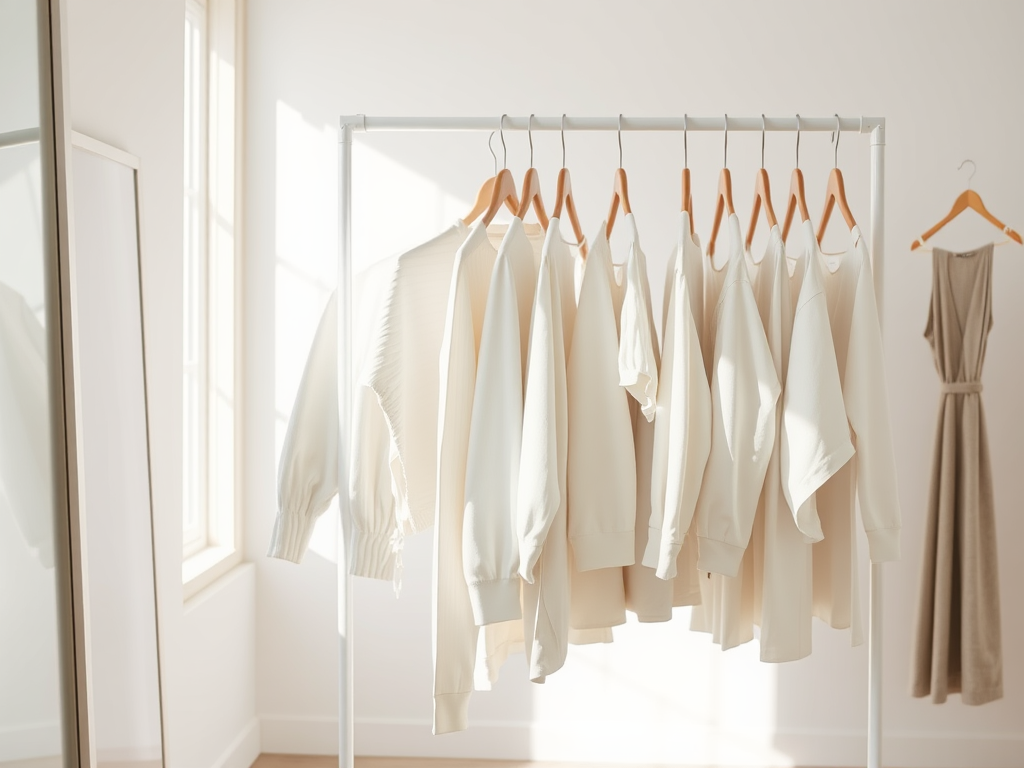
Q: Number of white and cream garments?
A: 10